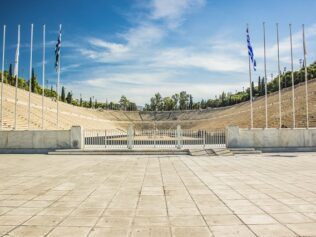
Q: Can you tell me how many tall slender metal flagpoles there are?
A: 10